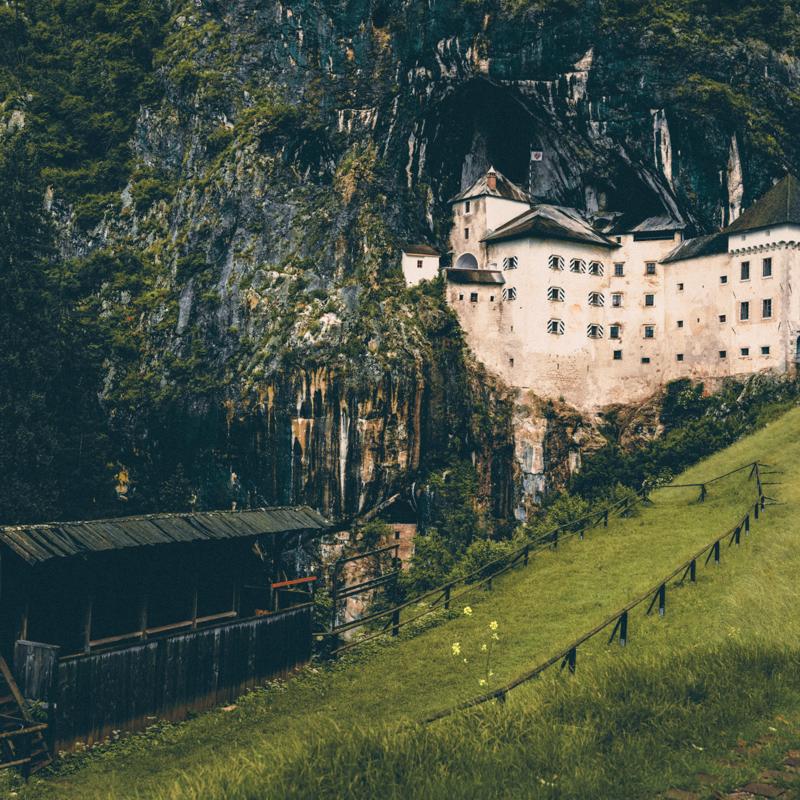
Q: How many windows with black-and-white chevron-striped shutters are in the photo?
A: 9